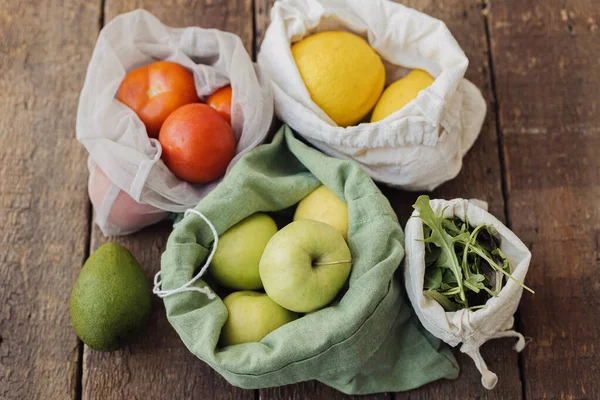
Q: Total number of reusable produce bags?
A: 4